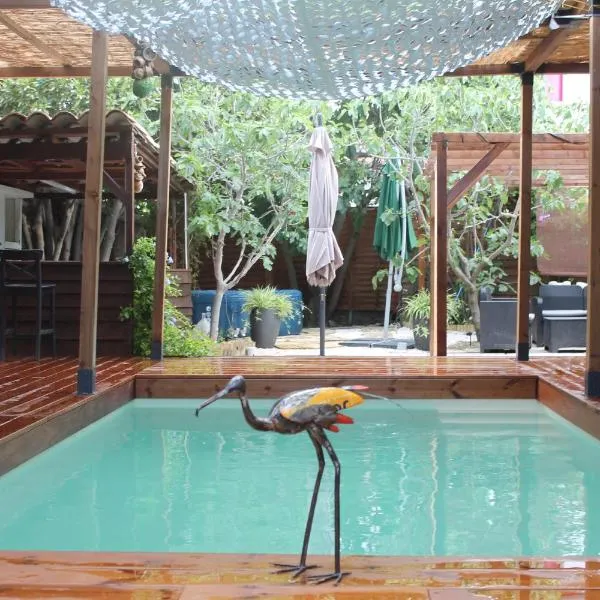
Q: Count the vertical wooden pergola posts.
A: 5